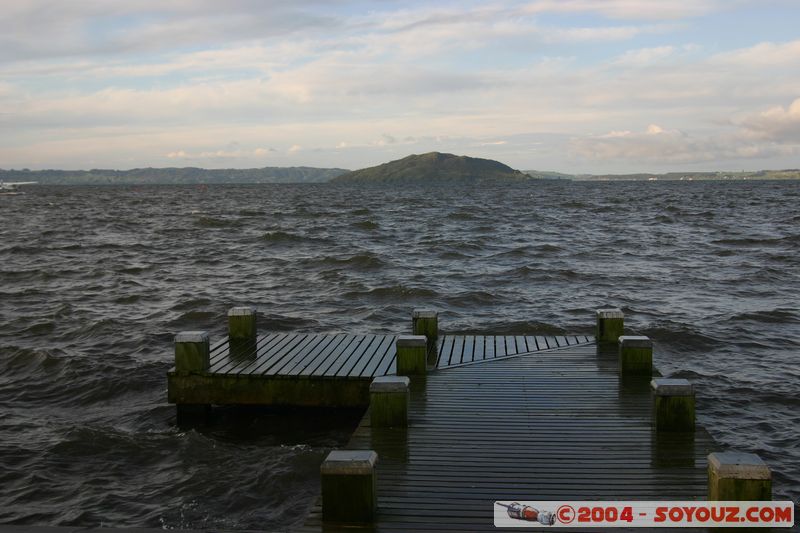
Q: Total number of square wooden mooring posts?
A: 10